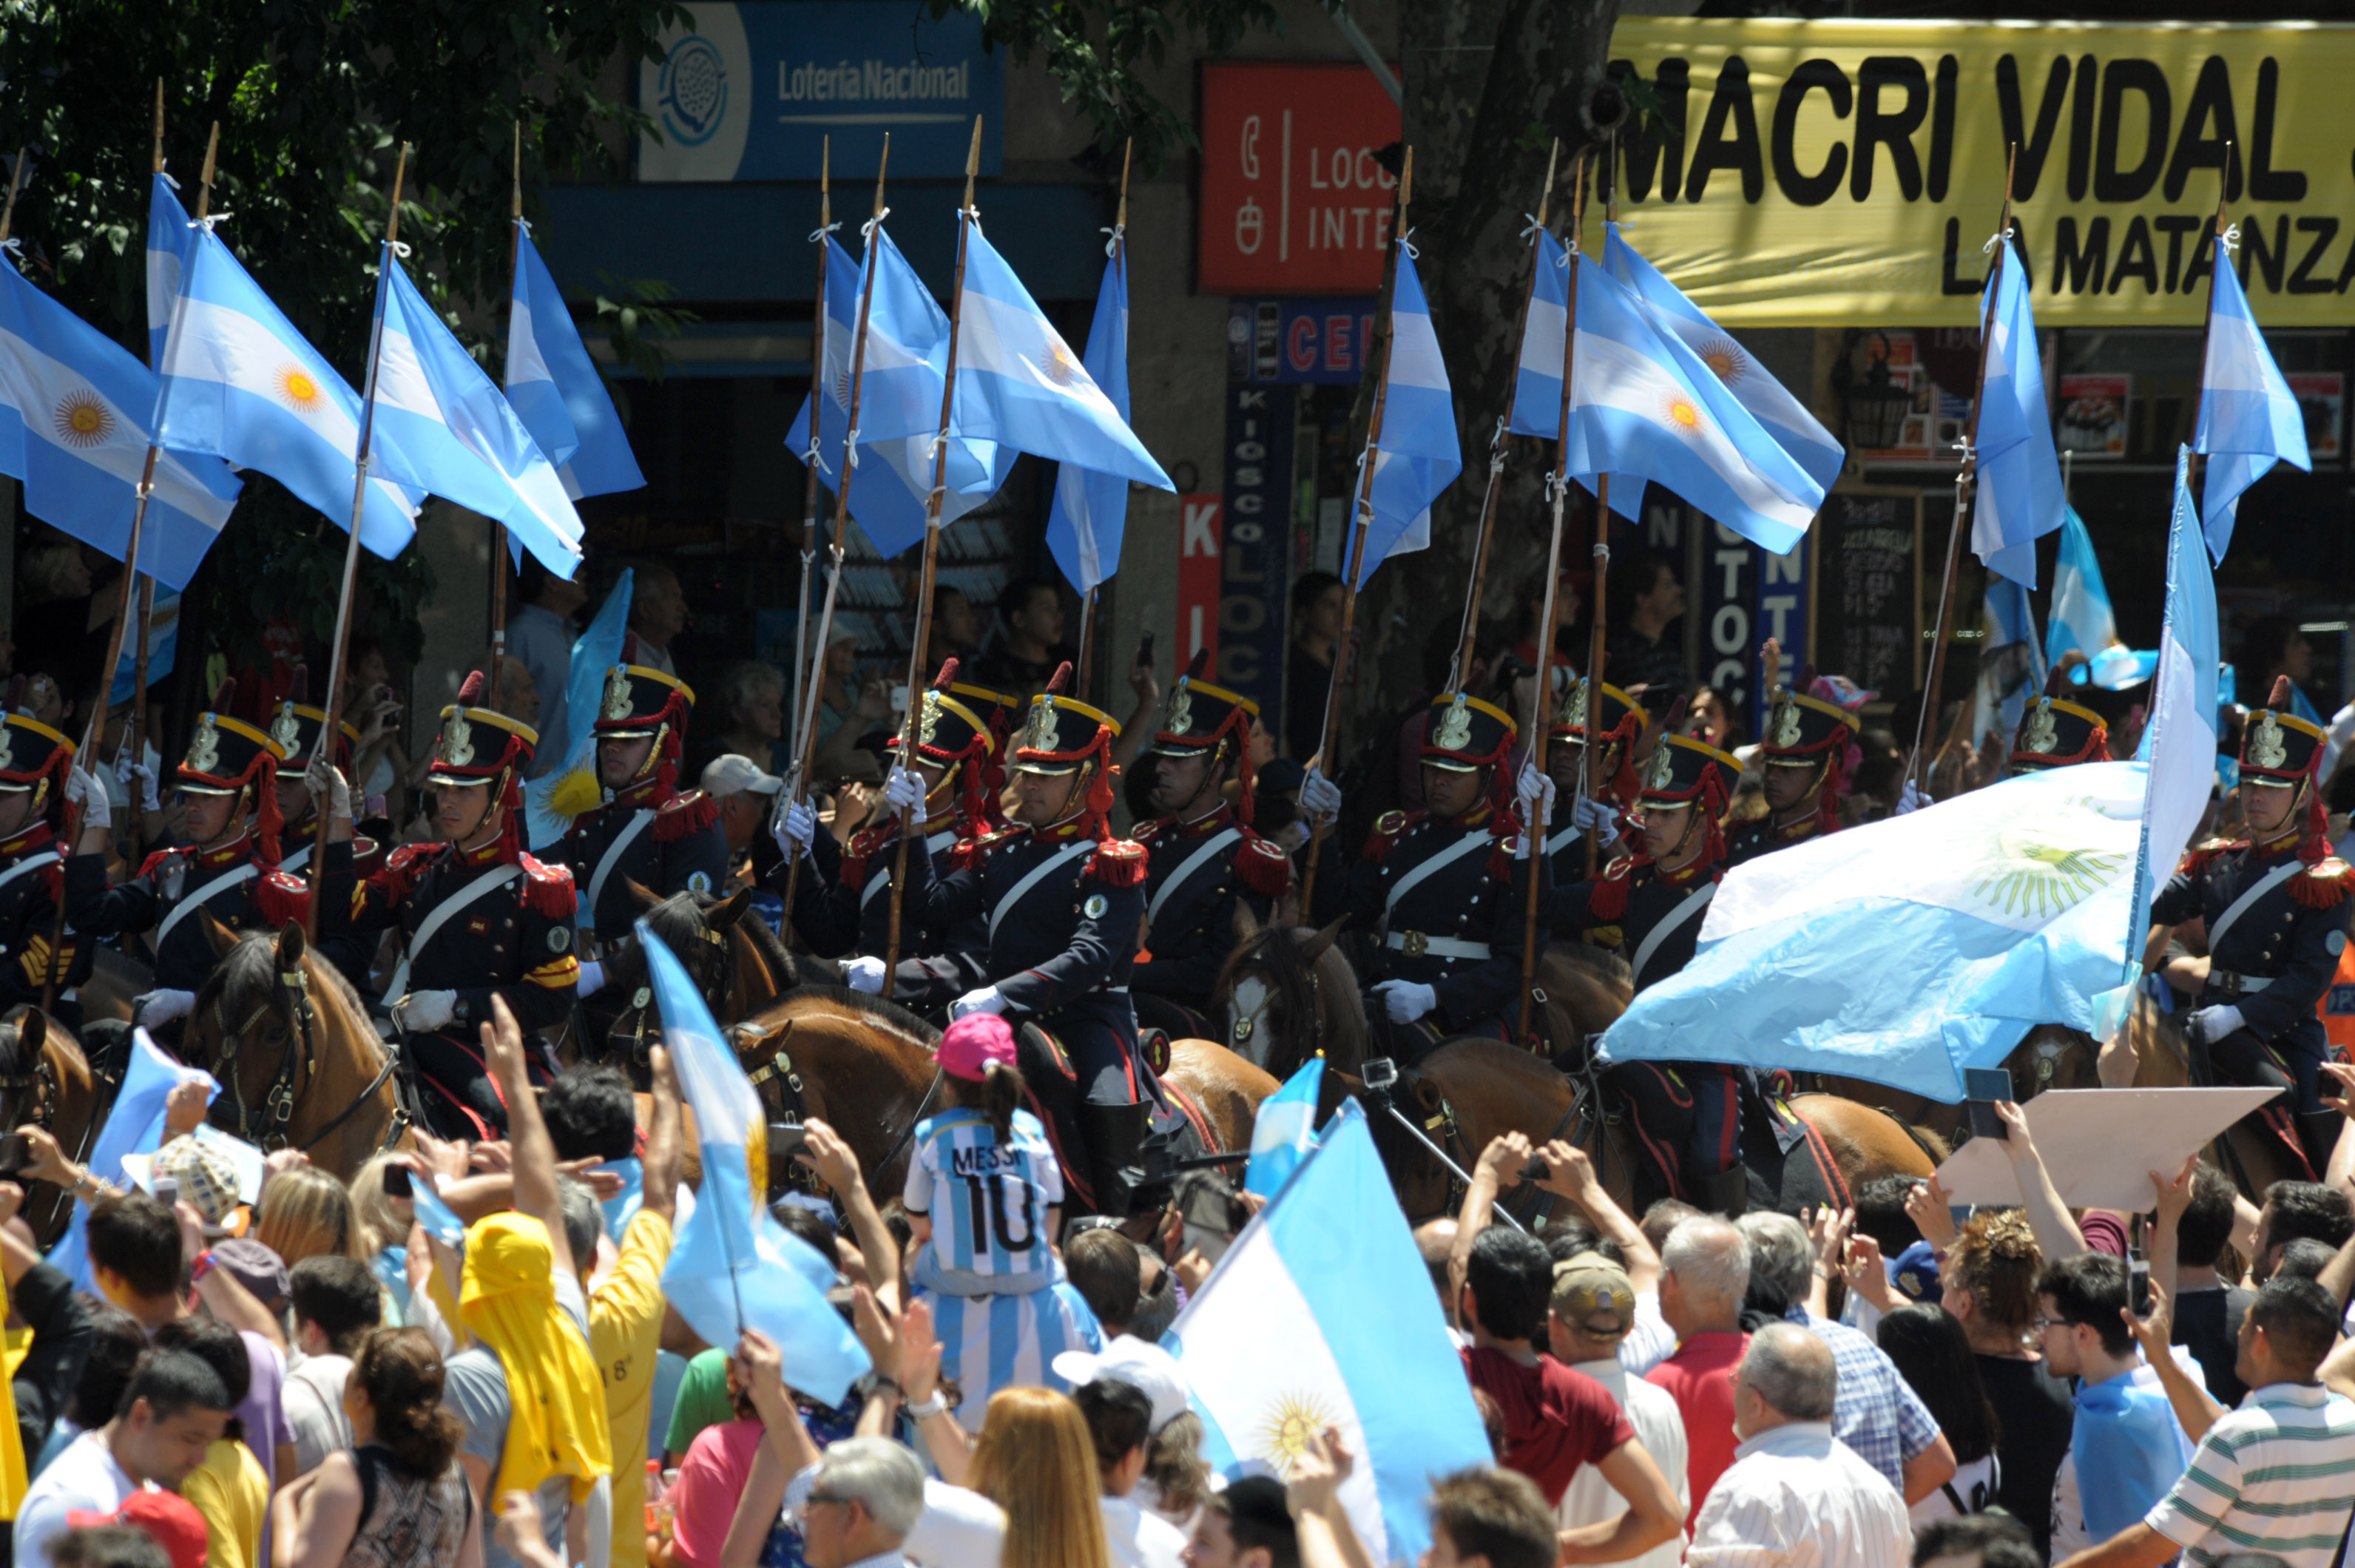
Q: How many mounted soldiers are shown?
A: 15